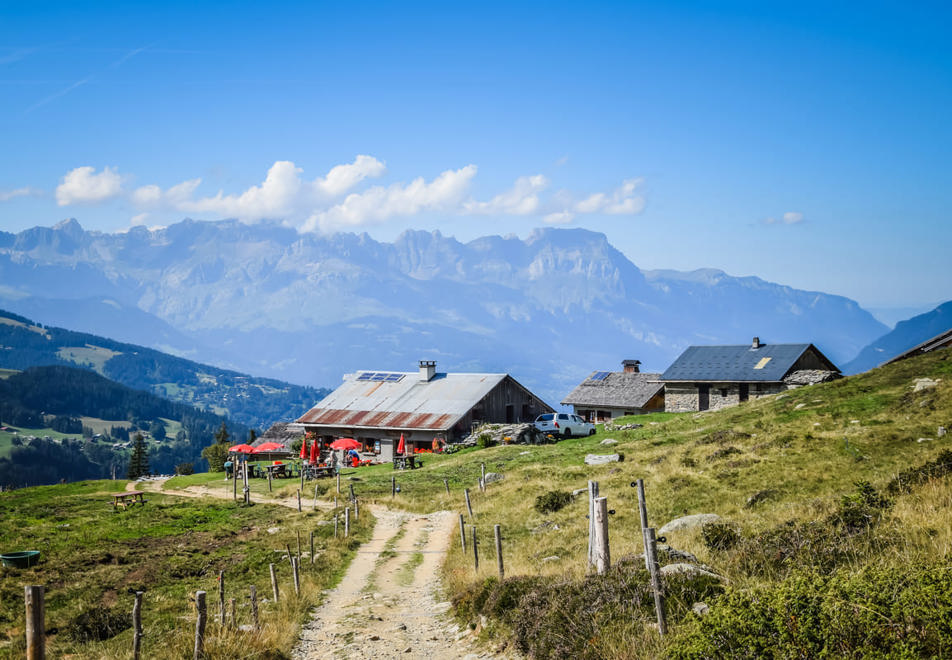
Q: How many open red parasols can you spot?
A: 3